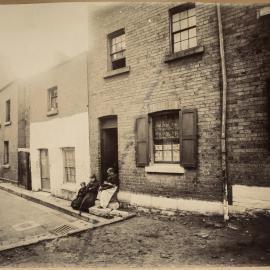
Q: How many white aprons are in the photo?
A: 1